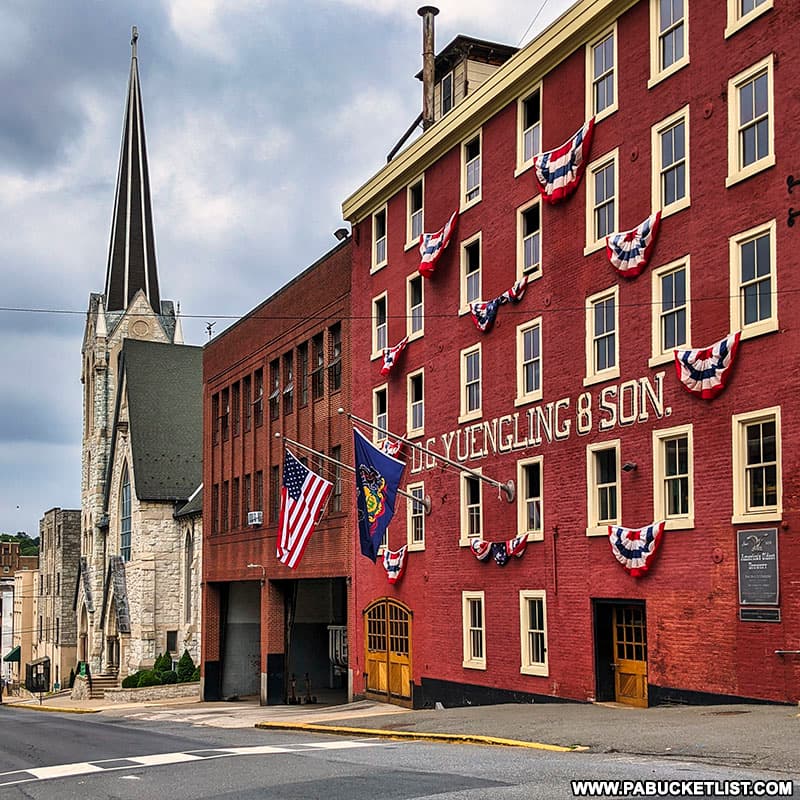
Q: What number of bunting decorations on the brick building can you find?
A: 10